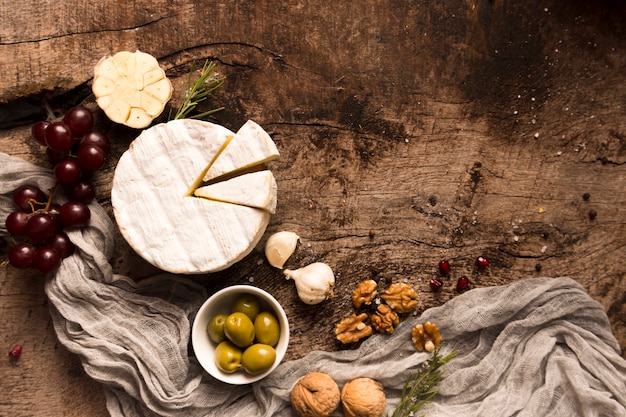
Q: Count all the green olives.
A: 6